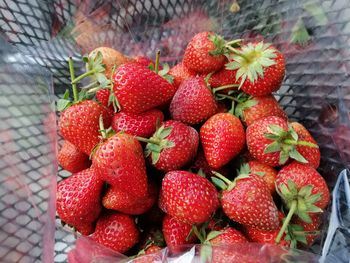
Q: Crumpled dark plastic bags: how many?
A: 1